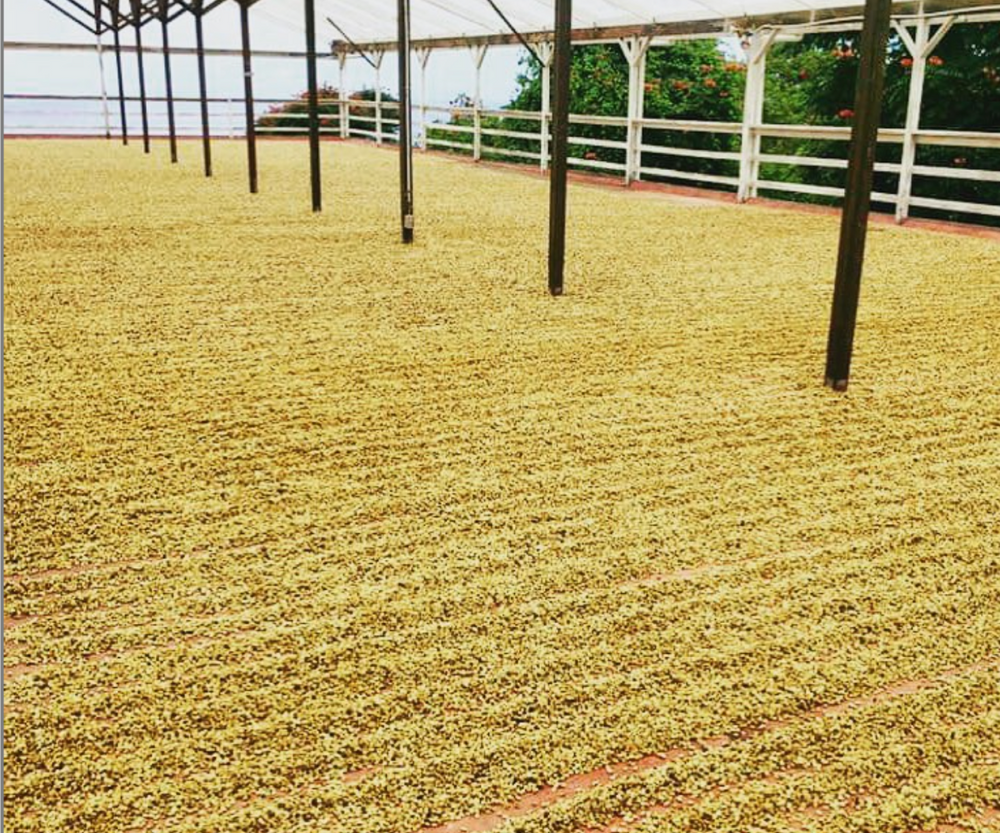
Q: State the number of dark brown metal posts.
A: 9